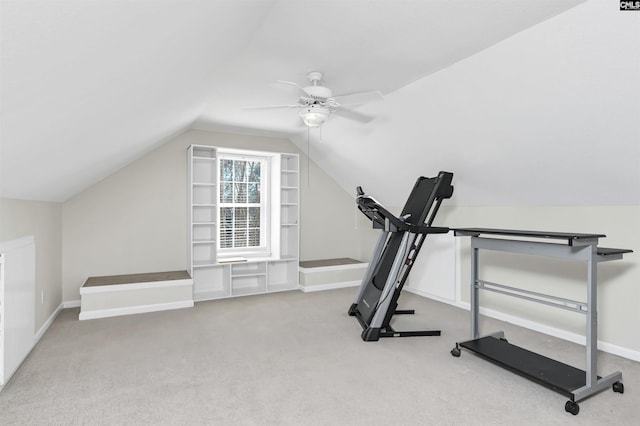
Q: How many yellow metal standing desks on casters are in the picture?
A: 0